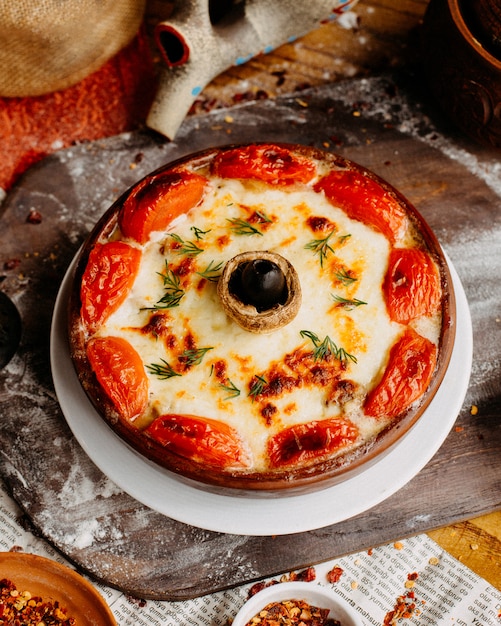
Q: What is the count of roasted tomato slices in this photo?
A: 9